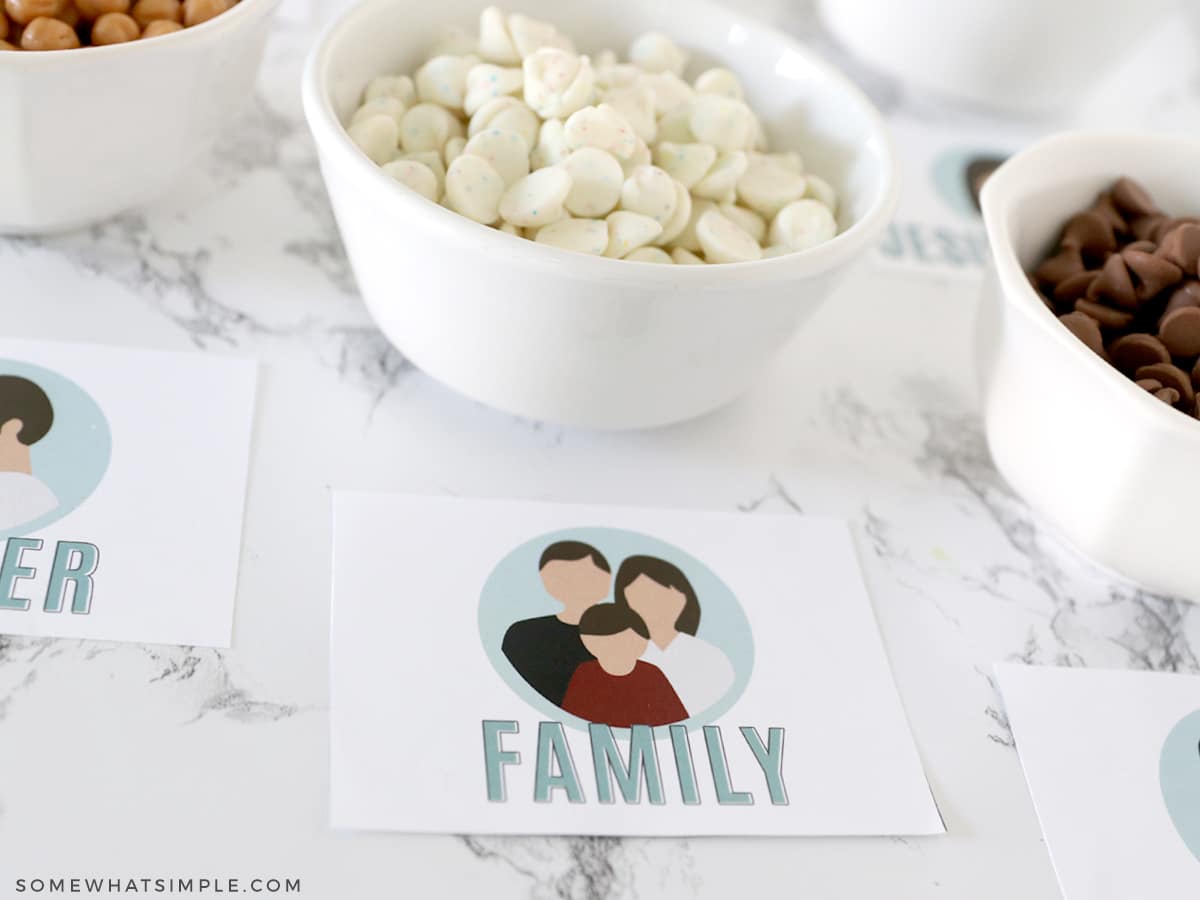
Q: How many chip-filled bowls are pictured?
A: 2